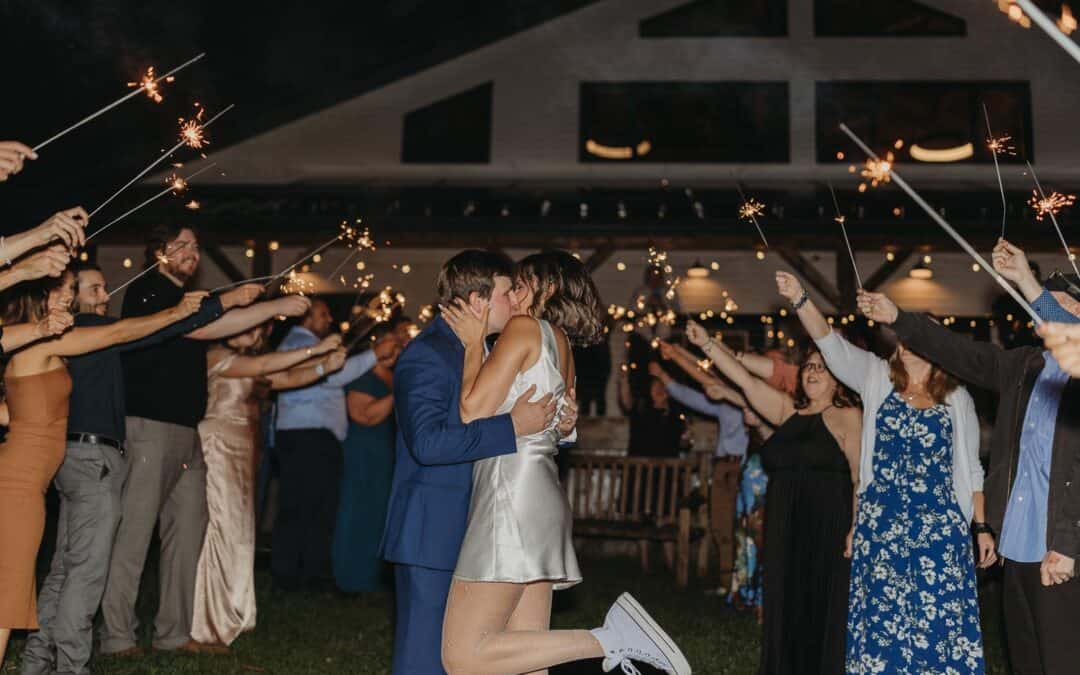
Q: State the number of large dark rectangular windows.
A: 2